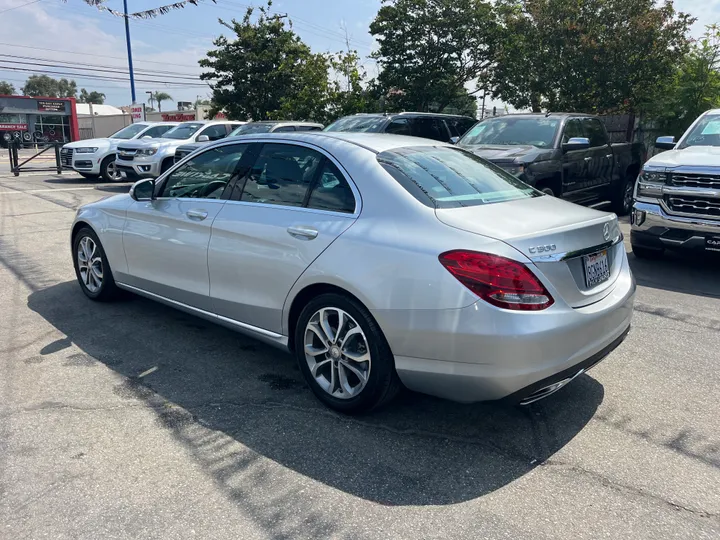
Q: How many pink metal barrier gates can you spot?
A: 0